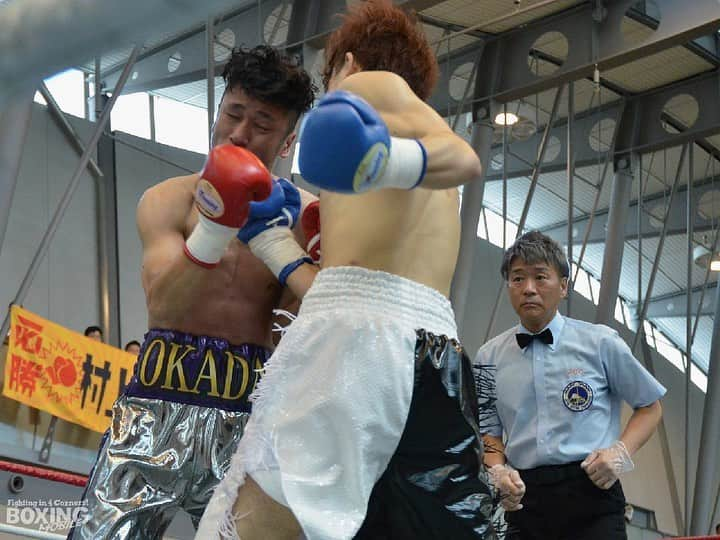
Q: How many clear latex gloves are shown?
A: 2